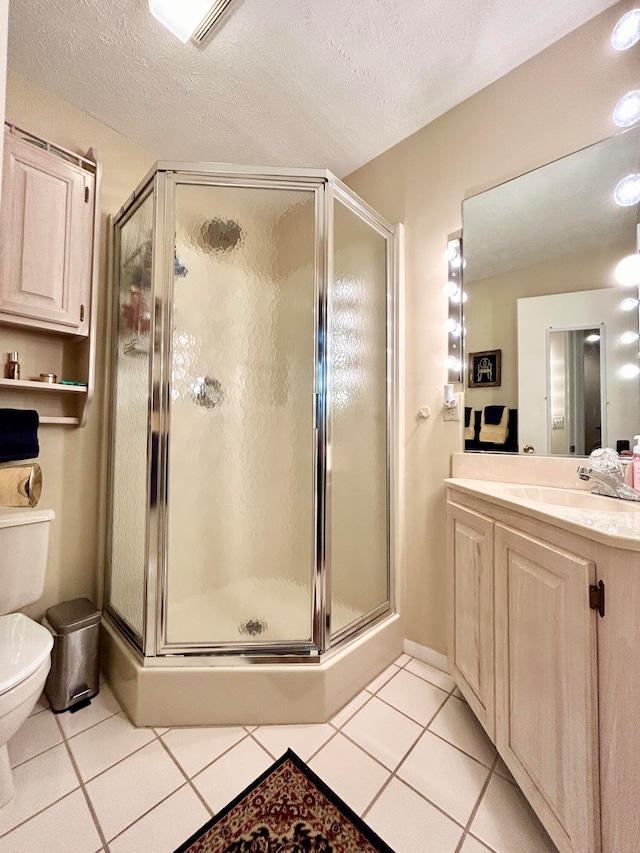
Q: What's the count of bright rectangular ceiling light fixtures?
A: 1